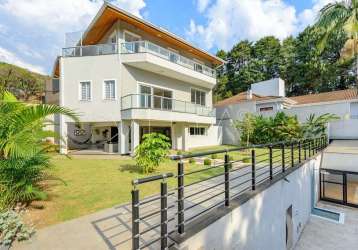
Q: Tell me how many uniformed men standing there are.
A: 0